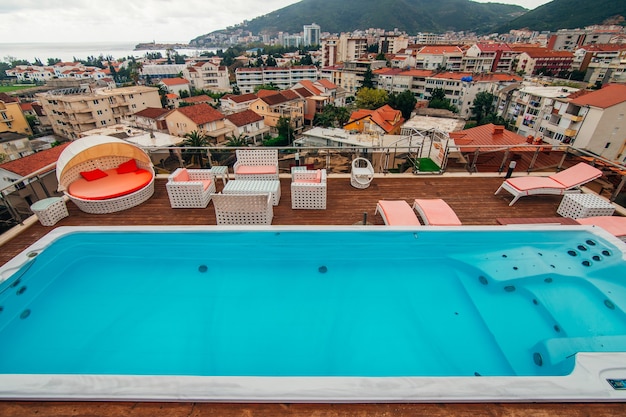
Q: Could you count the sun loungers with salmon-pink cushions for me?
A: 4